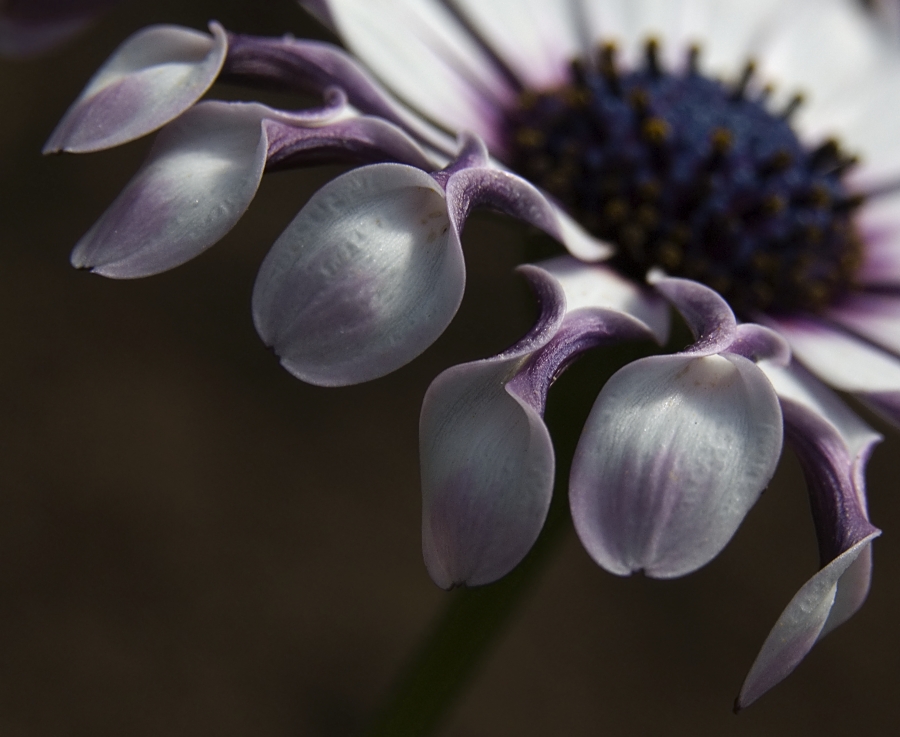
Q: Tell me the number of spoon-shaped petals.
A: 6